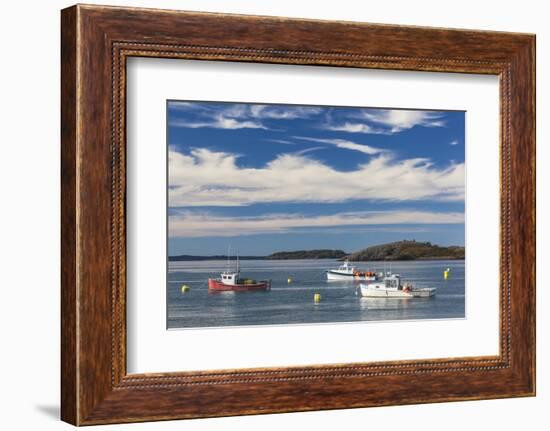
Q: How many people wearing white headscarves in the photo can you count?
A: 0